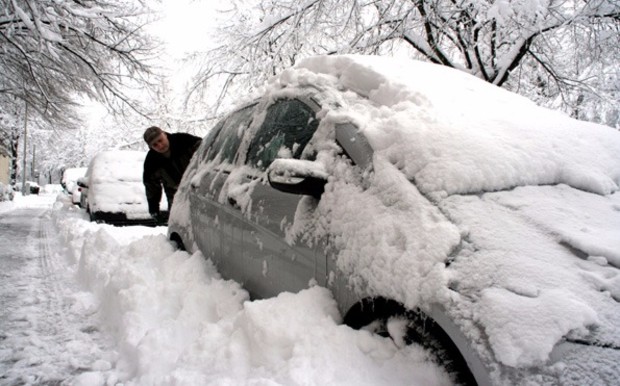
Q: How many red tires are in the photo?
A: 0